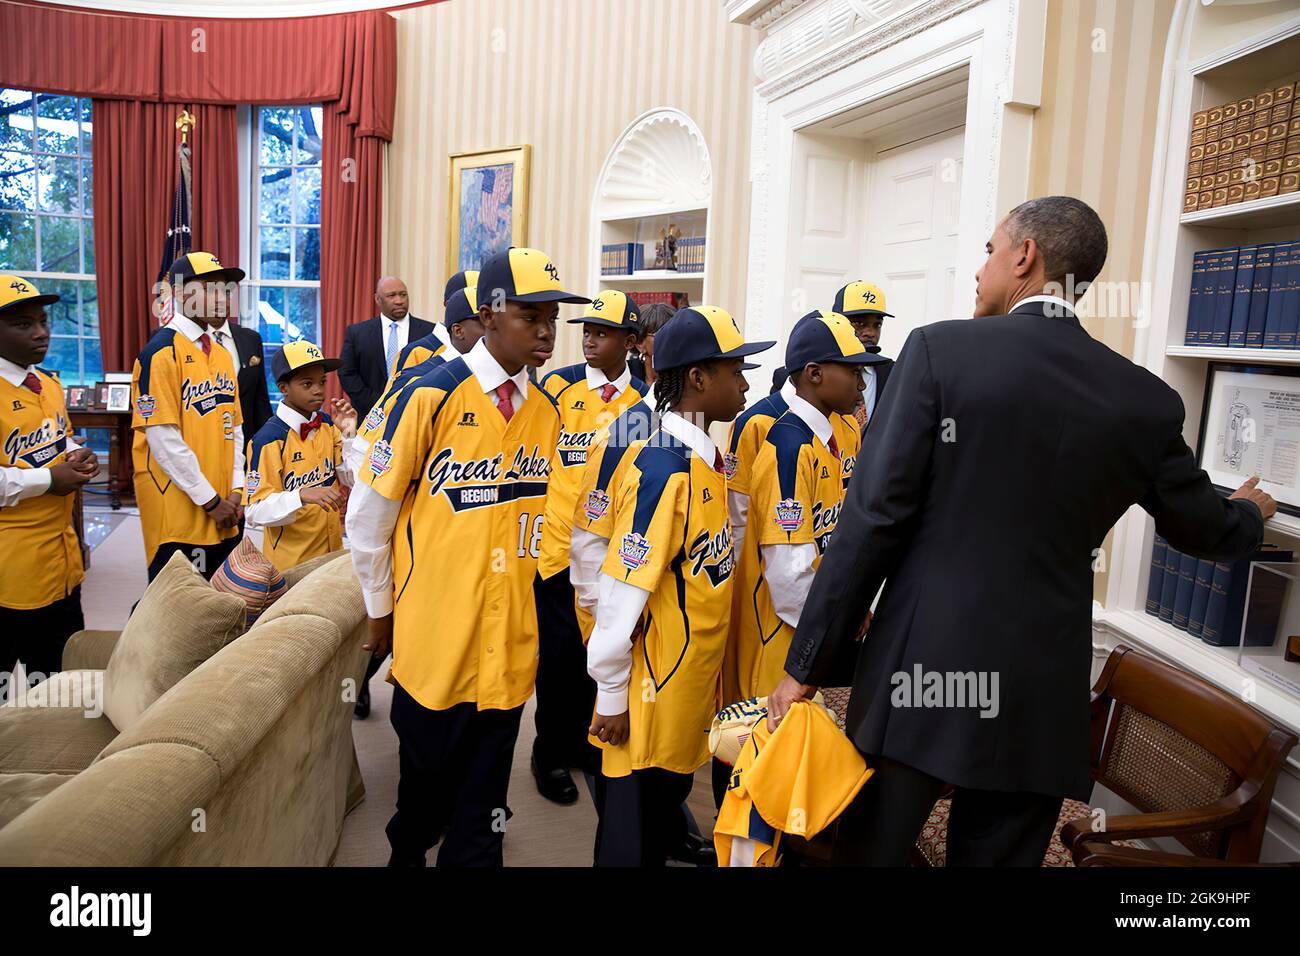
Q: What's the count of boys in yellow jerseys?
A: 11